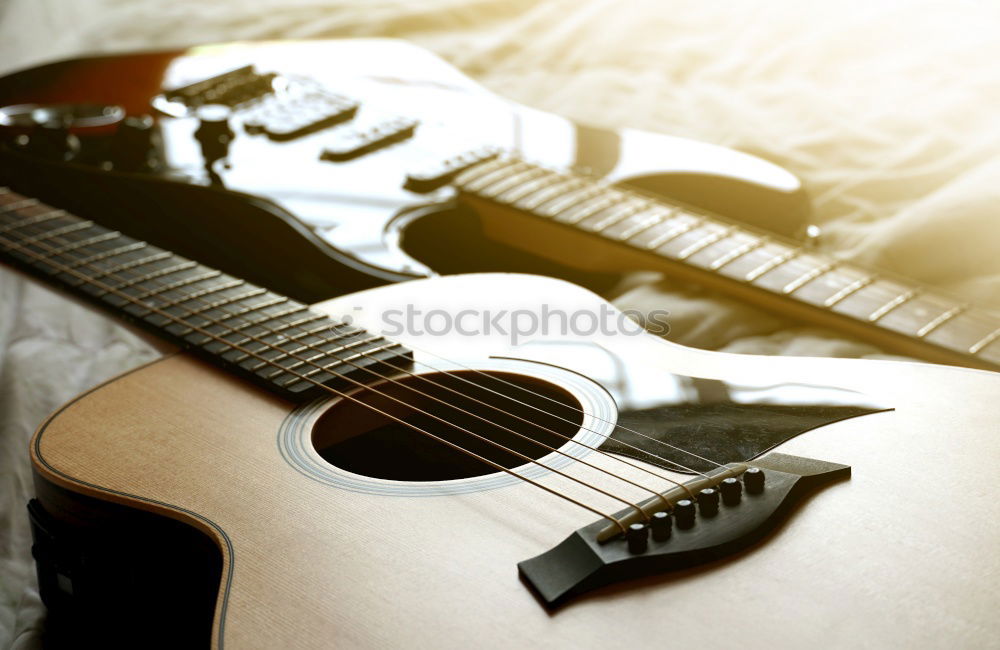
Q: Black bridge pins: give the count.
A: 6